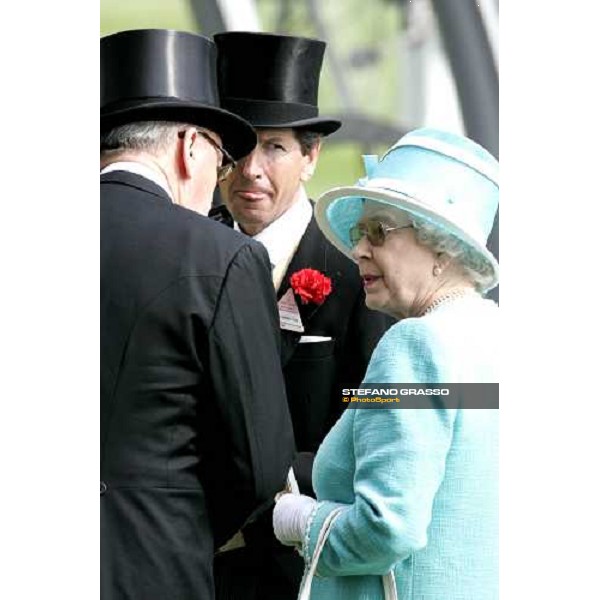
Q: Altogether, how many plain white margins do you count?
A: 2